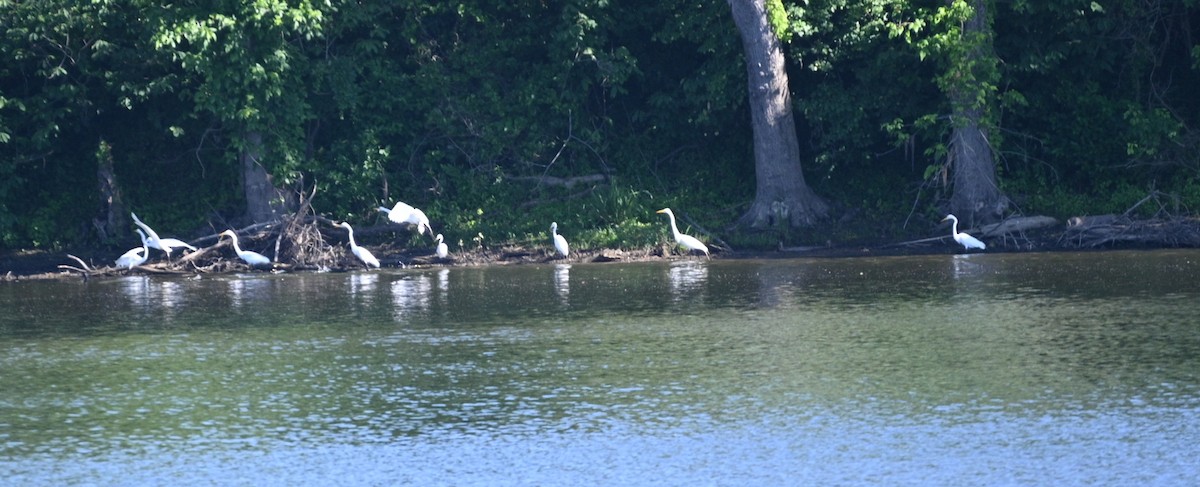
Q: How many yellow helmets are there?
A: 0